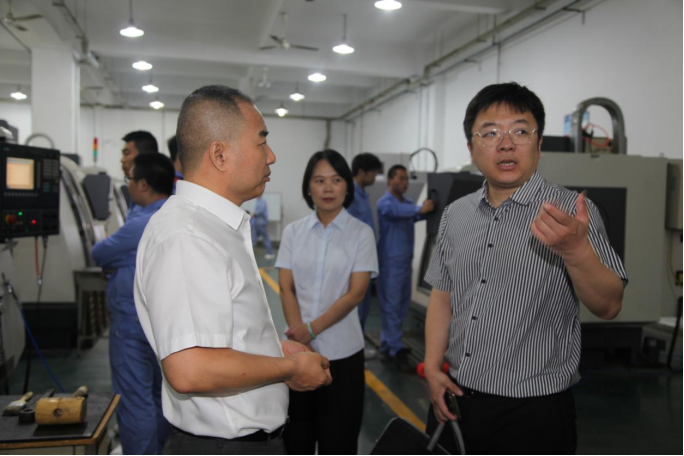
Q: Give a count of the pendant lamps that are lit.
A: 10